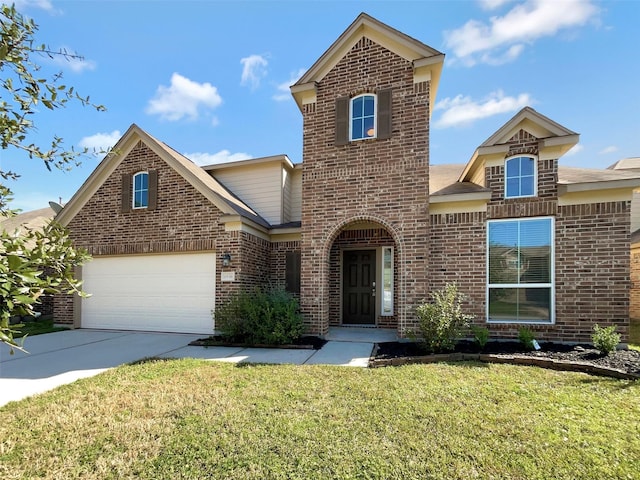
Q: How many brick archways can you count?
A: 1